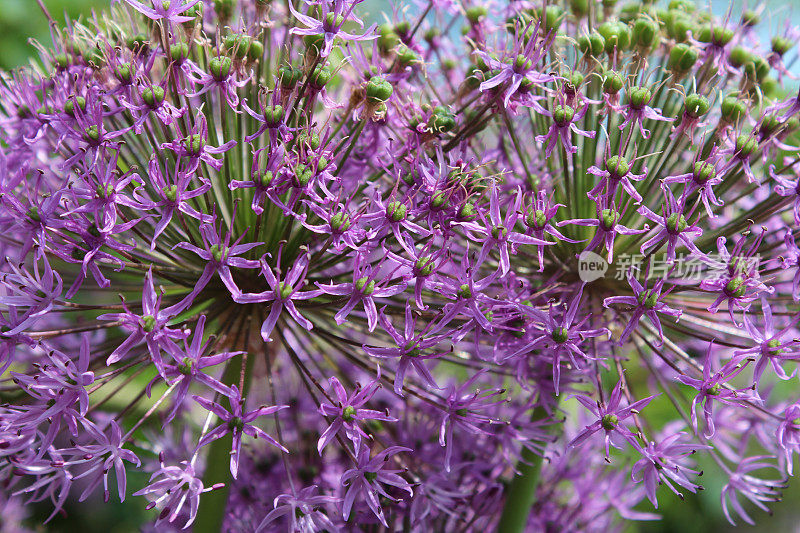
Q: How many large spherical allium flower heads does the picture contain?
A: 2